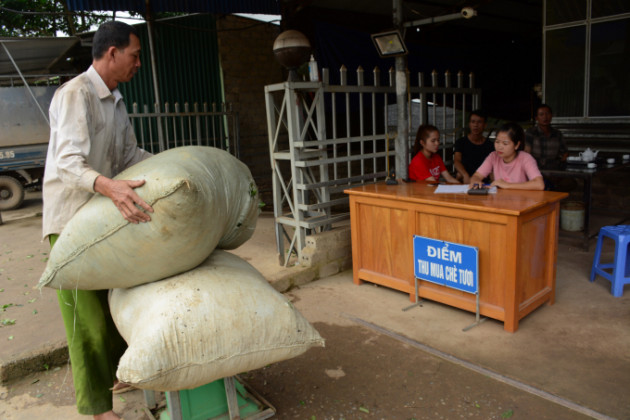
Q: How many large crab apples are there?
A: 0